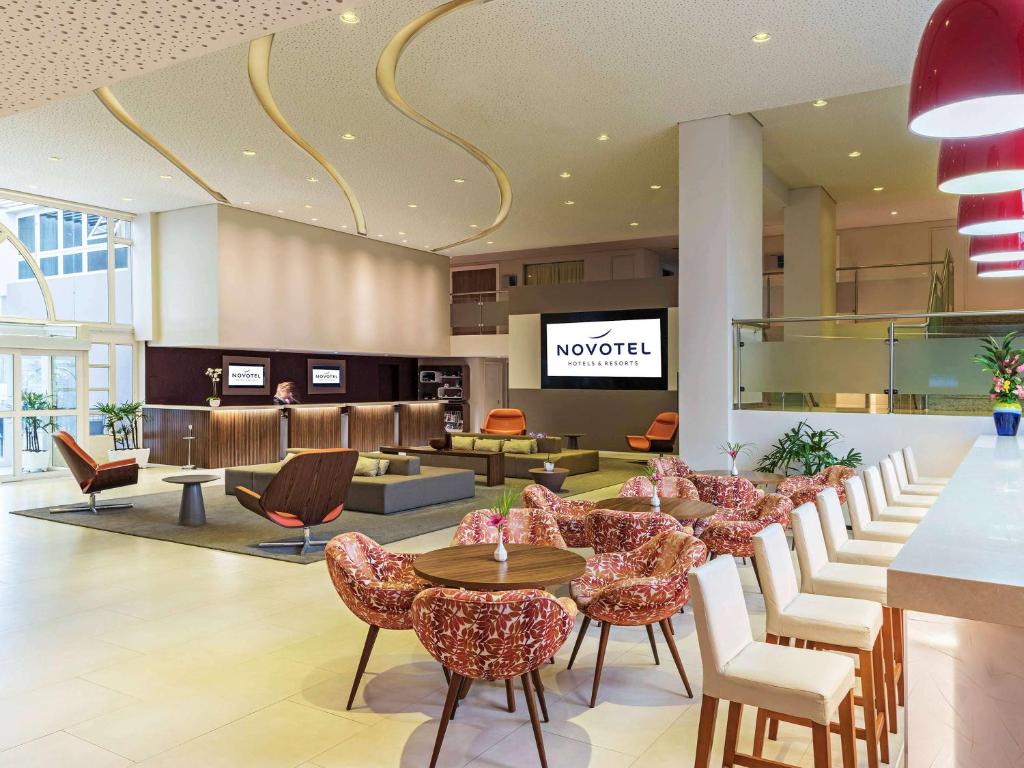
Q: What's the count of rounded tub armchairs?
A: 11